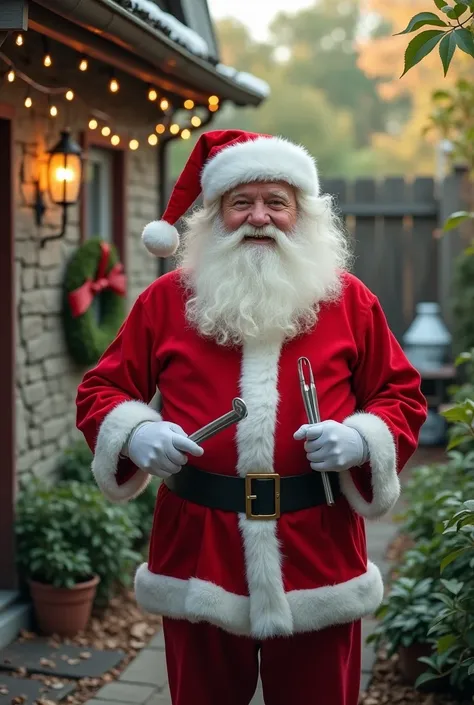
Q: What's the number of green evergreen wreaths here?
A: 1